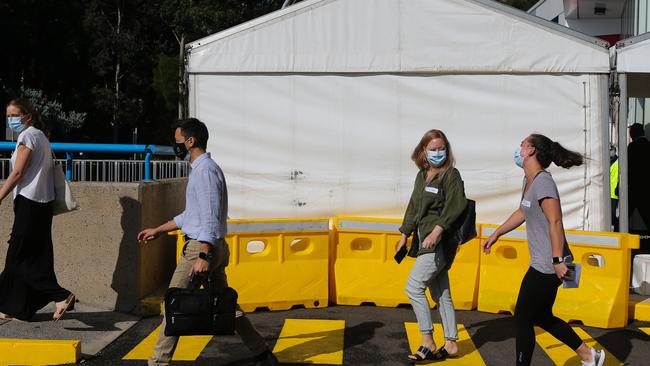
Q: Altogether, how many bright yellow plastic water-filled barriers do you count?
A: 3